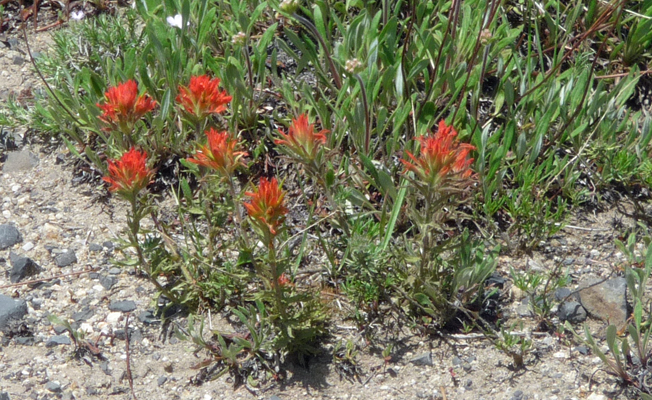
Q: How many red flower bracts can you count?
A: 7